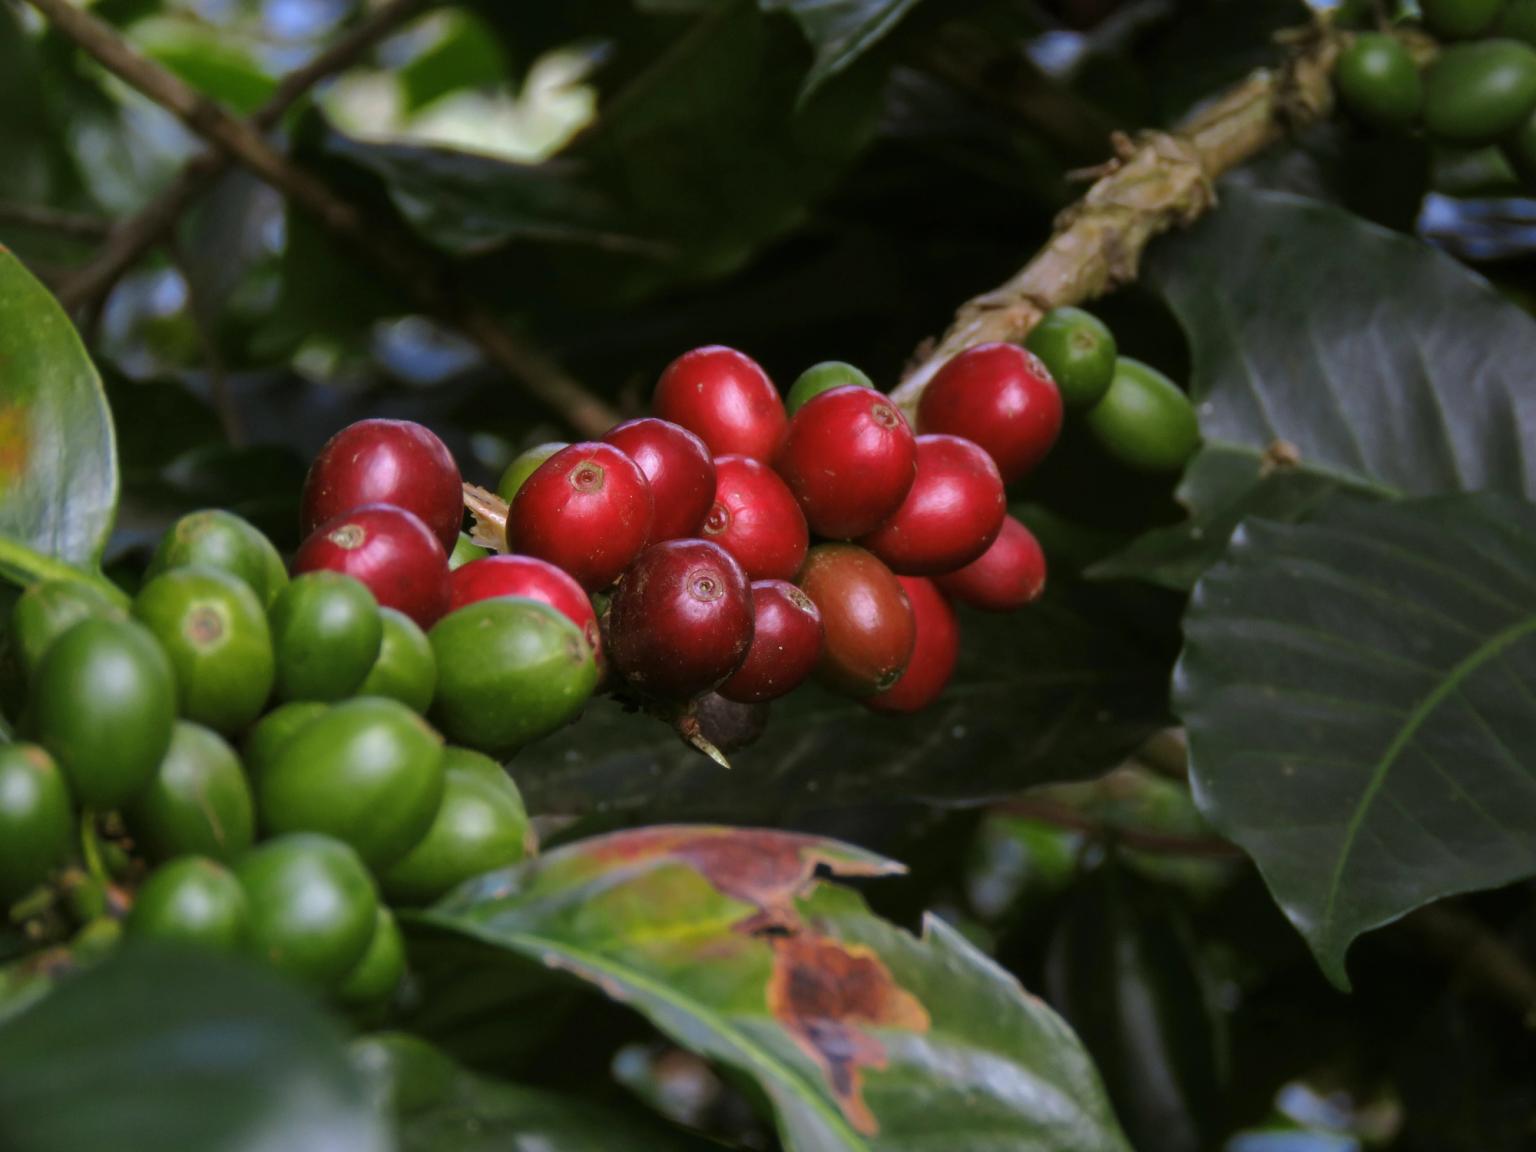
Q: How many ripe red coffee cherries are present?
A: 15